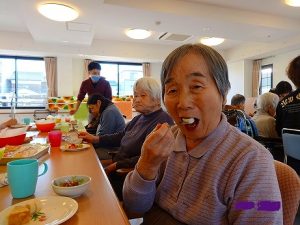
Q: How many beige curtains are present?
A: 4